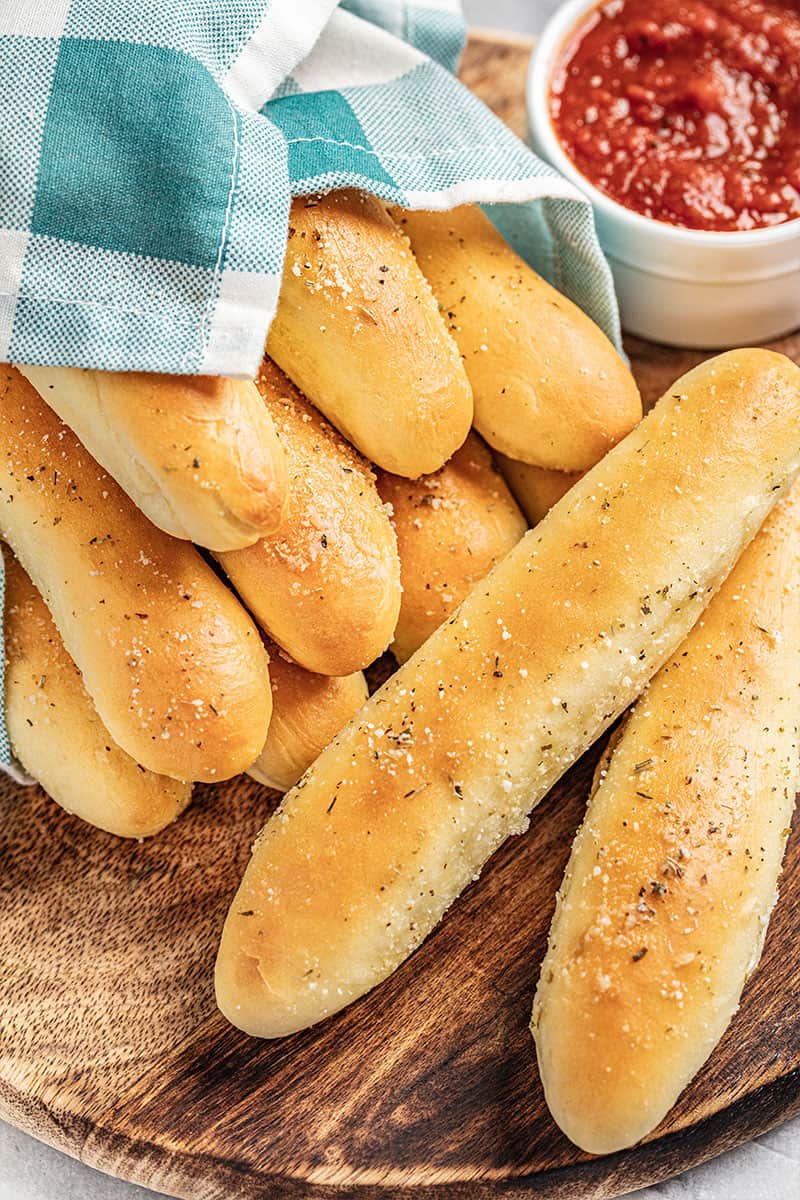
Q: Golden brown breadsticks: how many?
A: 11